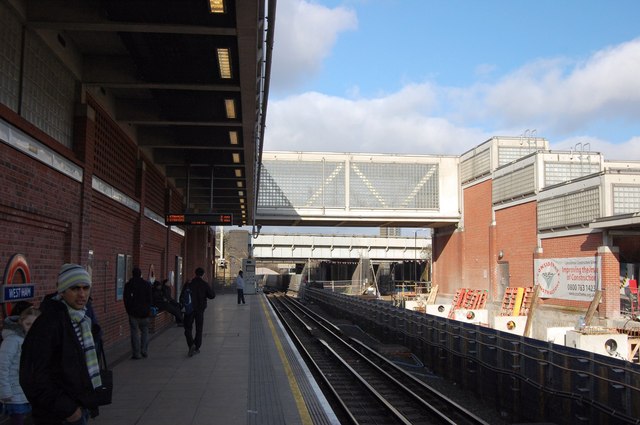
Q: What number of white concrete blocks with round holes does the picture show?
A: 4